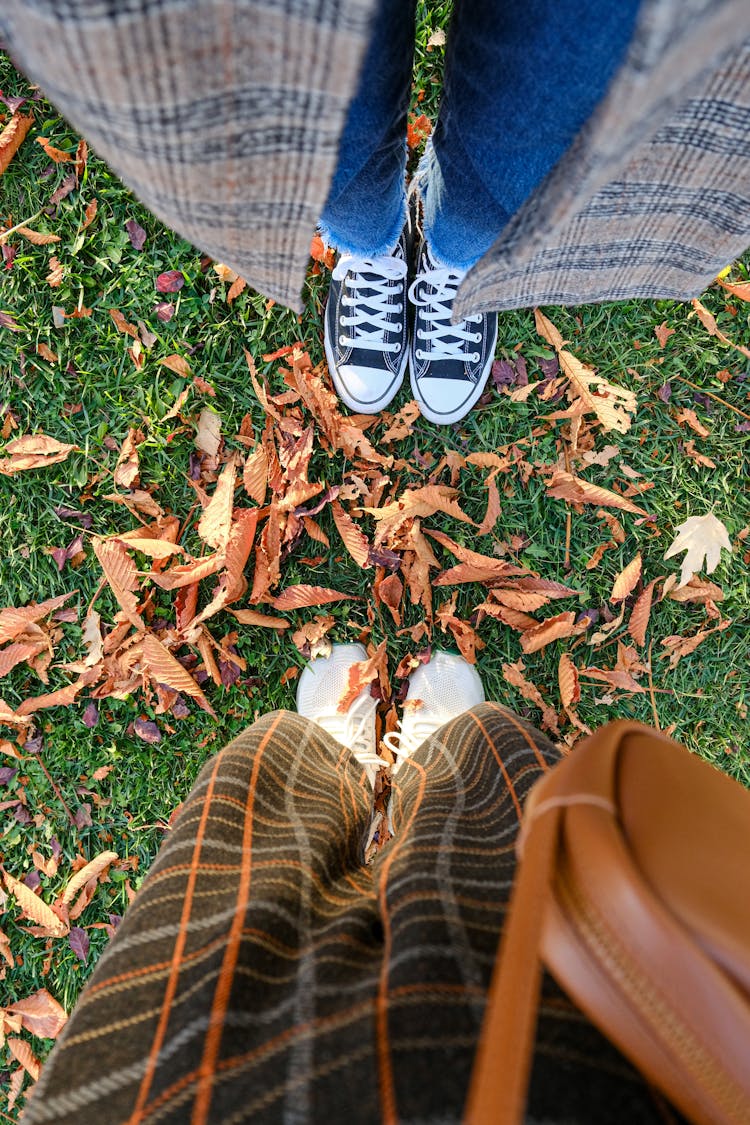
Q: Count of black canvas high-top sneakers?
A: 2